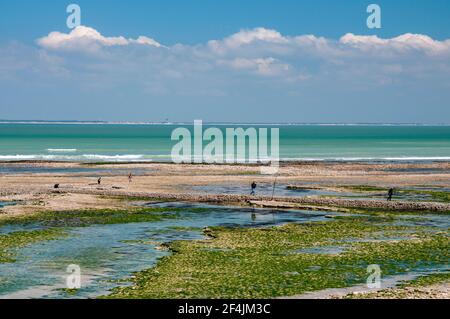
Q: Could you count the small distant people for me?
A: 5